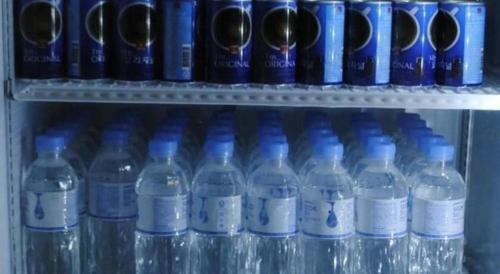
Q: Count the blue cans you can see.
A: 10